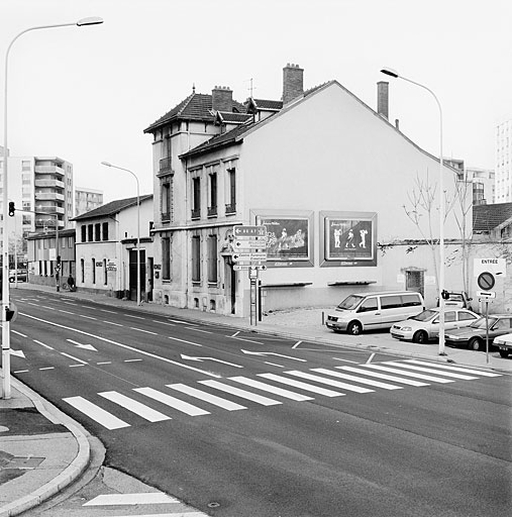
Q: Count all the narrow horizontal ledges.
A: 2